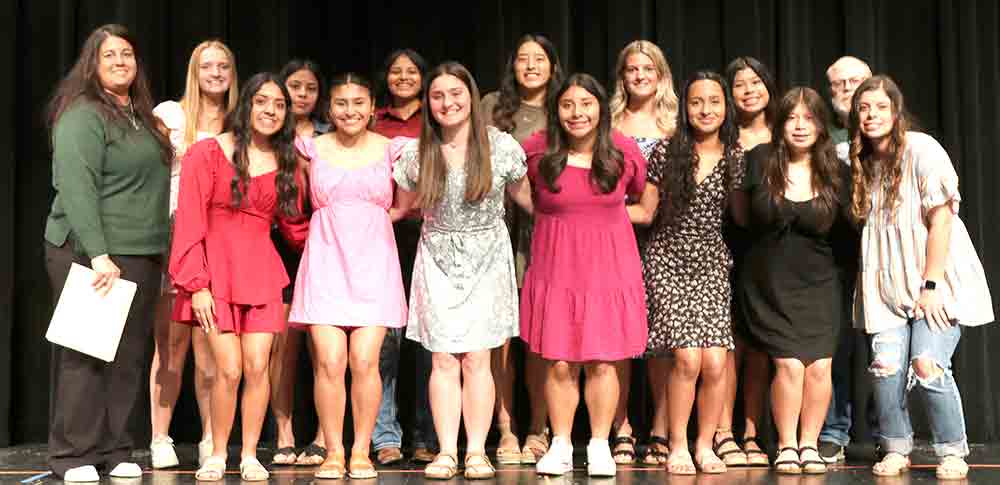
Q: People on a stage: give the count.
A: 15